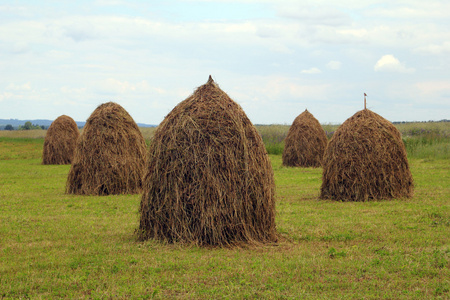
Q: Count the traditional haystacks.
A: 5